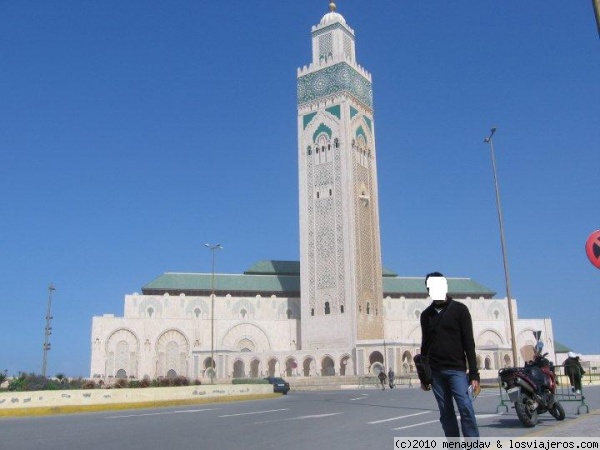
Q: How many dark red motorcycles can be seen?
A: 1